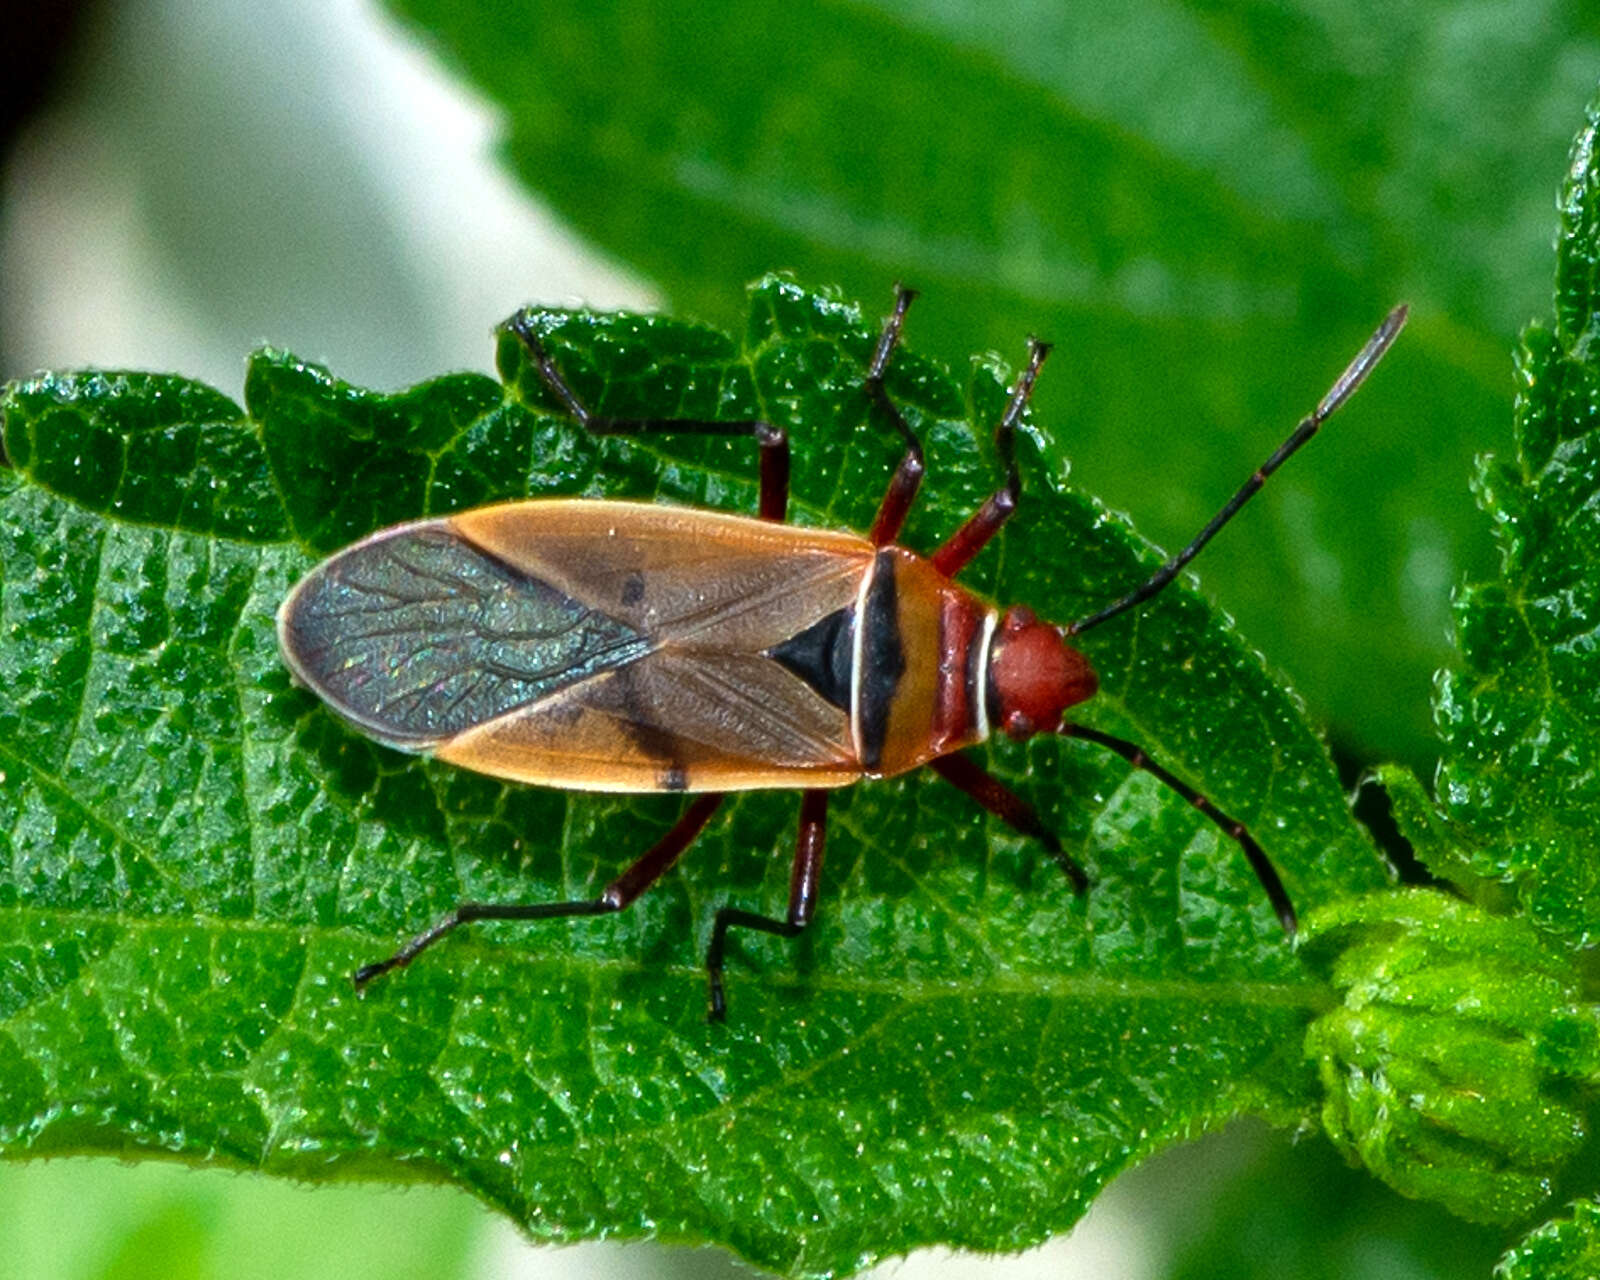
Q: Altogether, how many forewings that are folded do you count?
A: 2